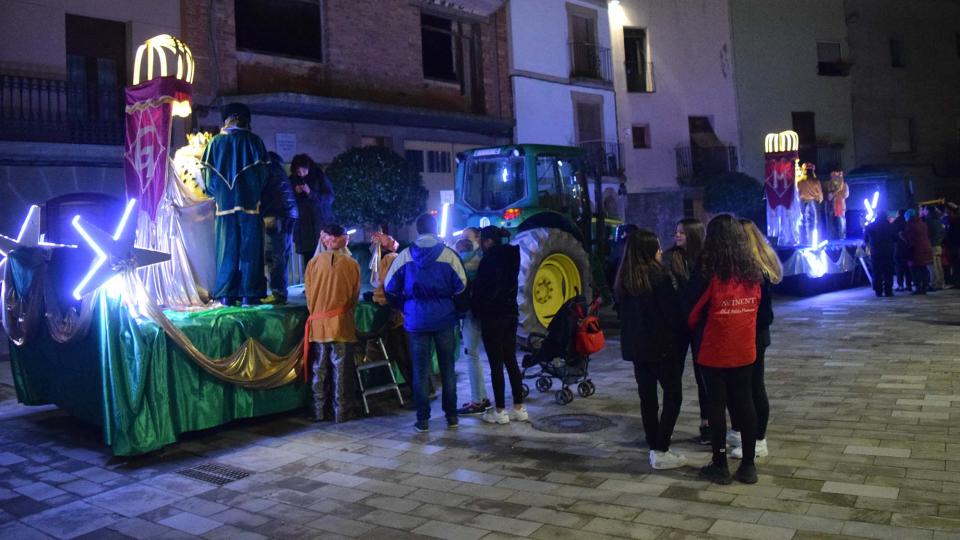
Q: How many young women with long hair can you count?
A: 4